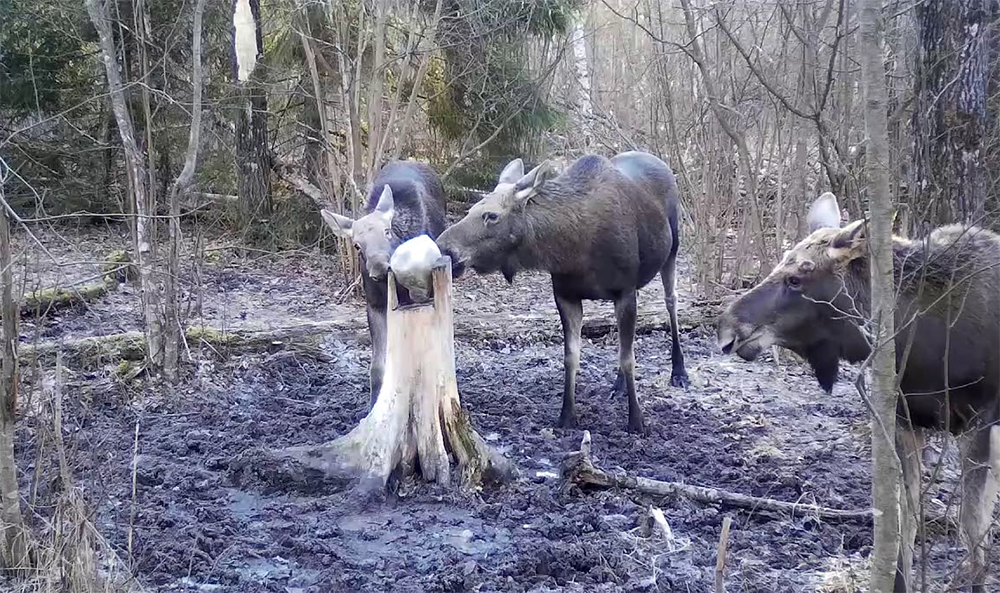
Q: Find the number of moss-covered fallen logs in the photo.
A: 2